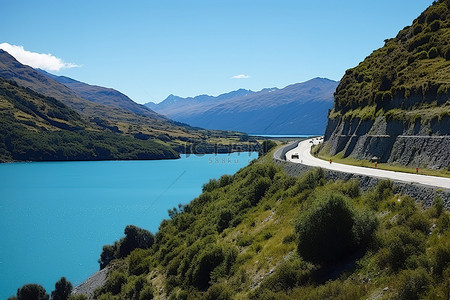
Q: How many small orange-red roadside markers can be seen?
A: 3